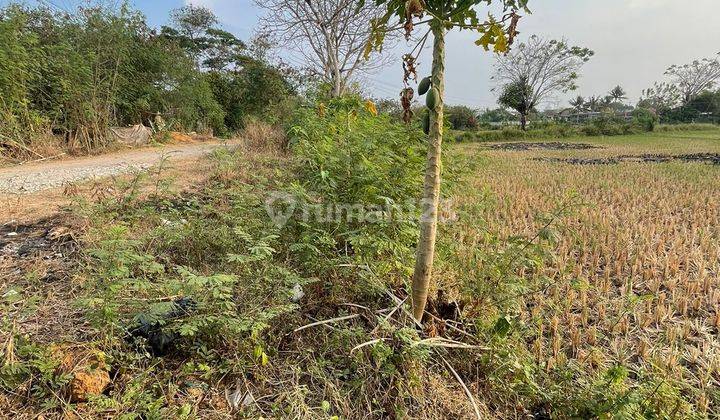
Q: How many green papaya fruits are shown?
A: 3